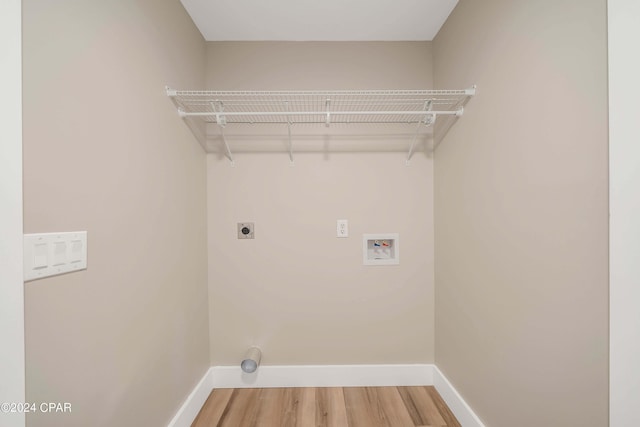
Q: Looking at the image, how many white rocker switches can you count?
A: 3